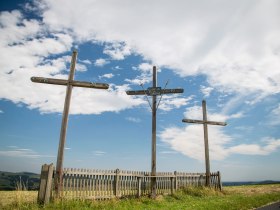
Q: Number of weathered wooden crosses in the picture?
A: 3